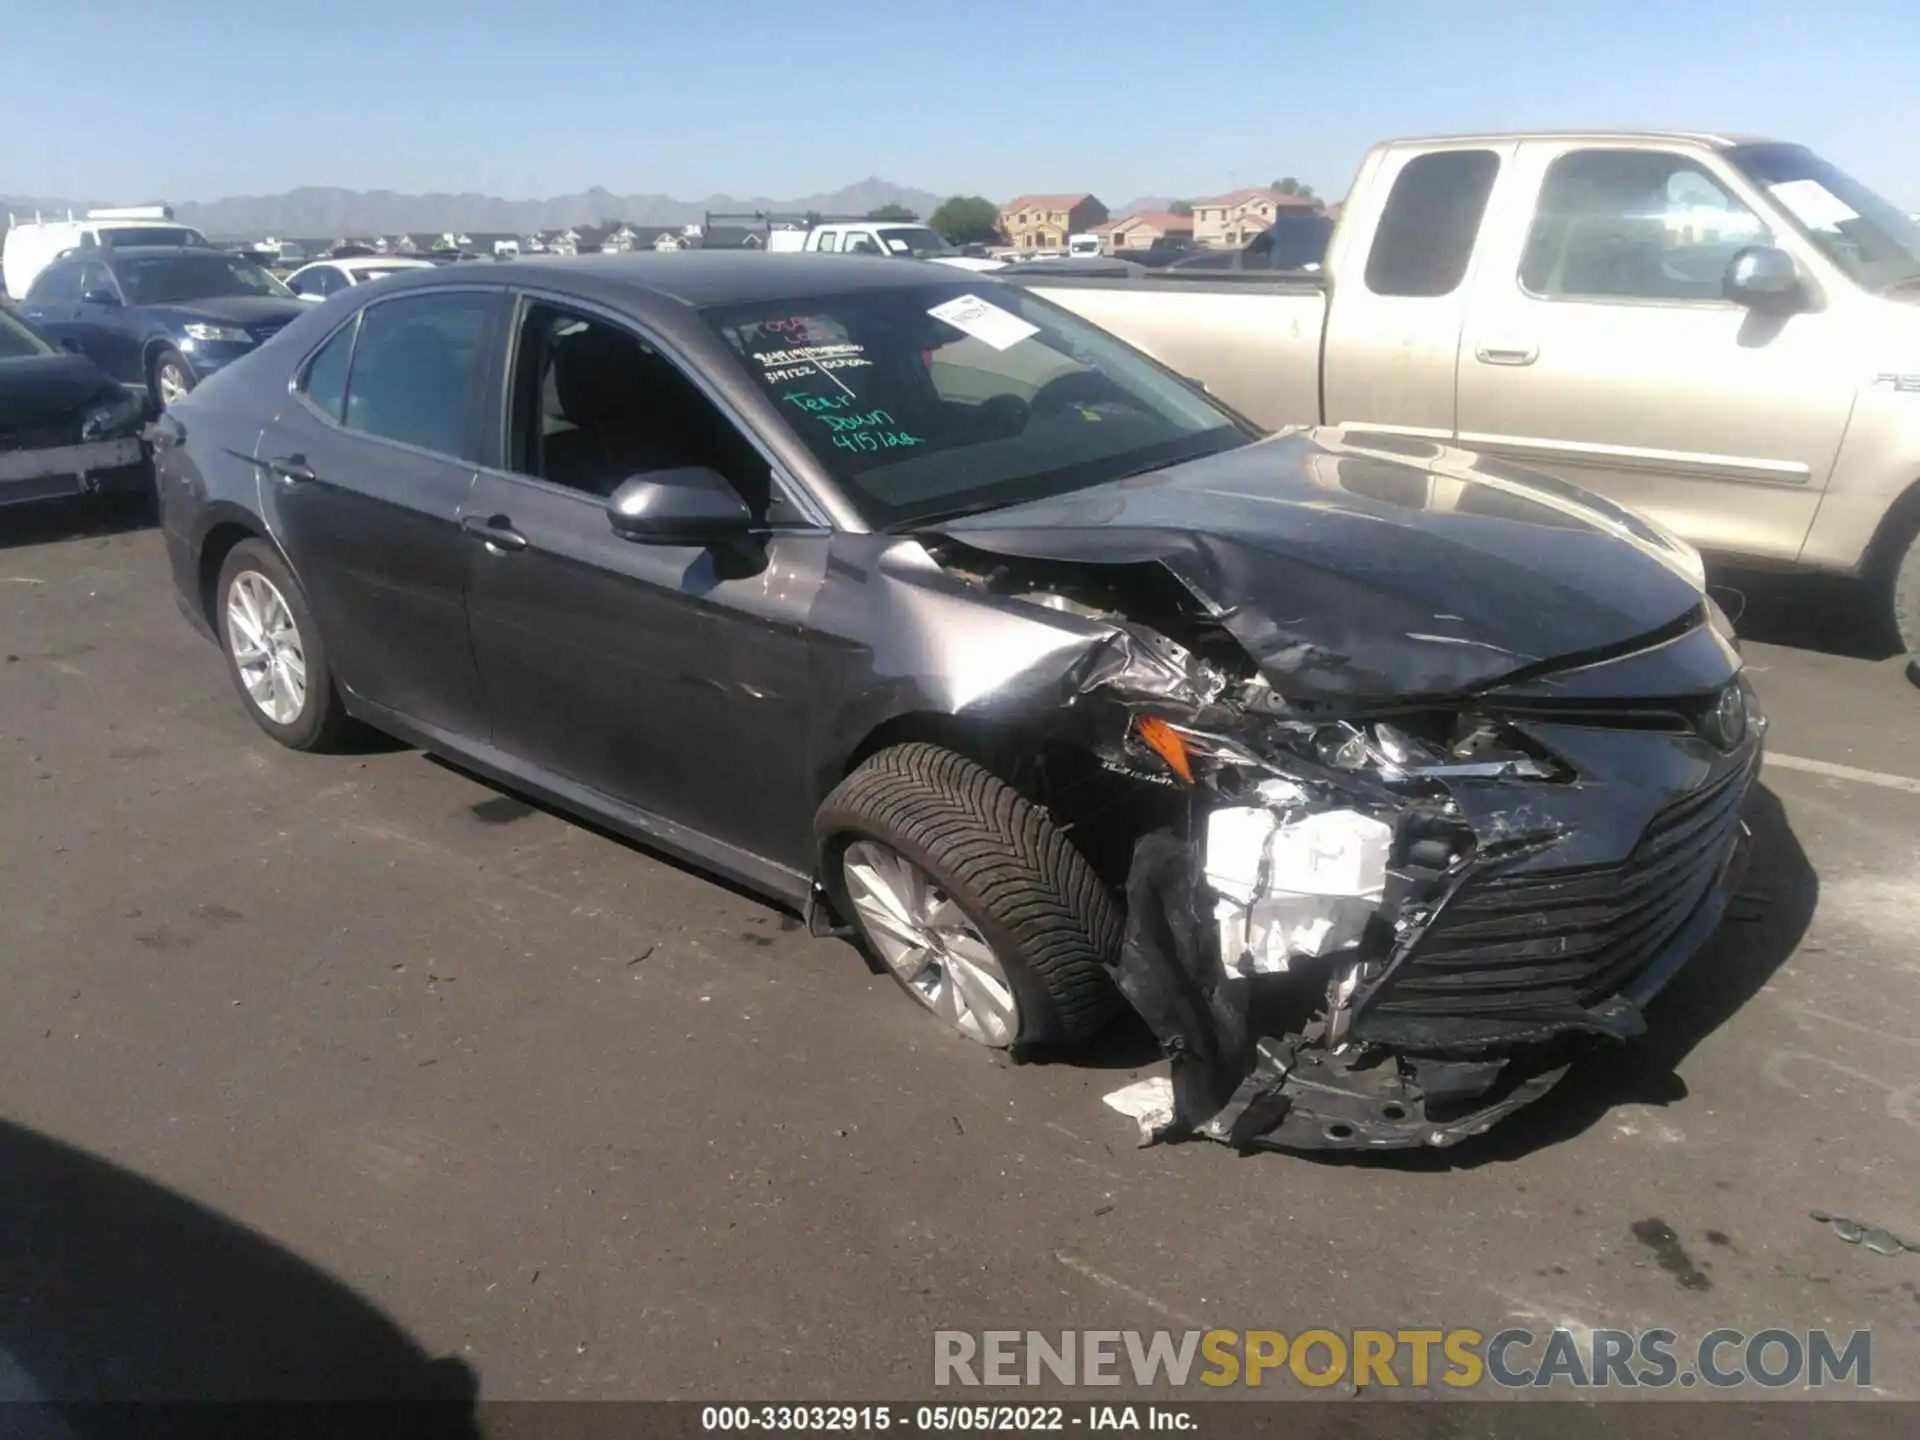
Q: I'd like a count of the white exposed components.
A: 1